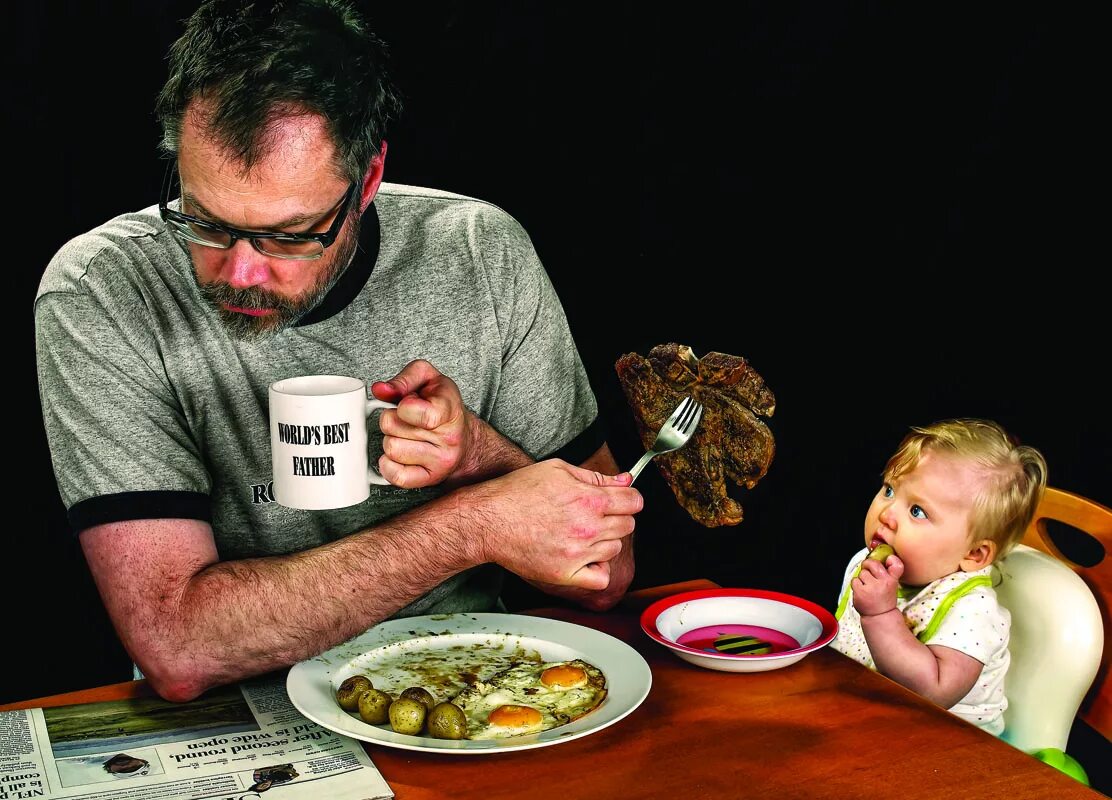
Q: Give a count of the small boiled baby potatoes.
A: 6